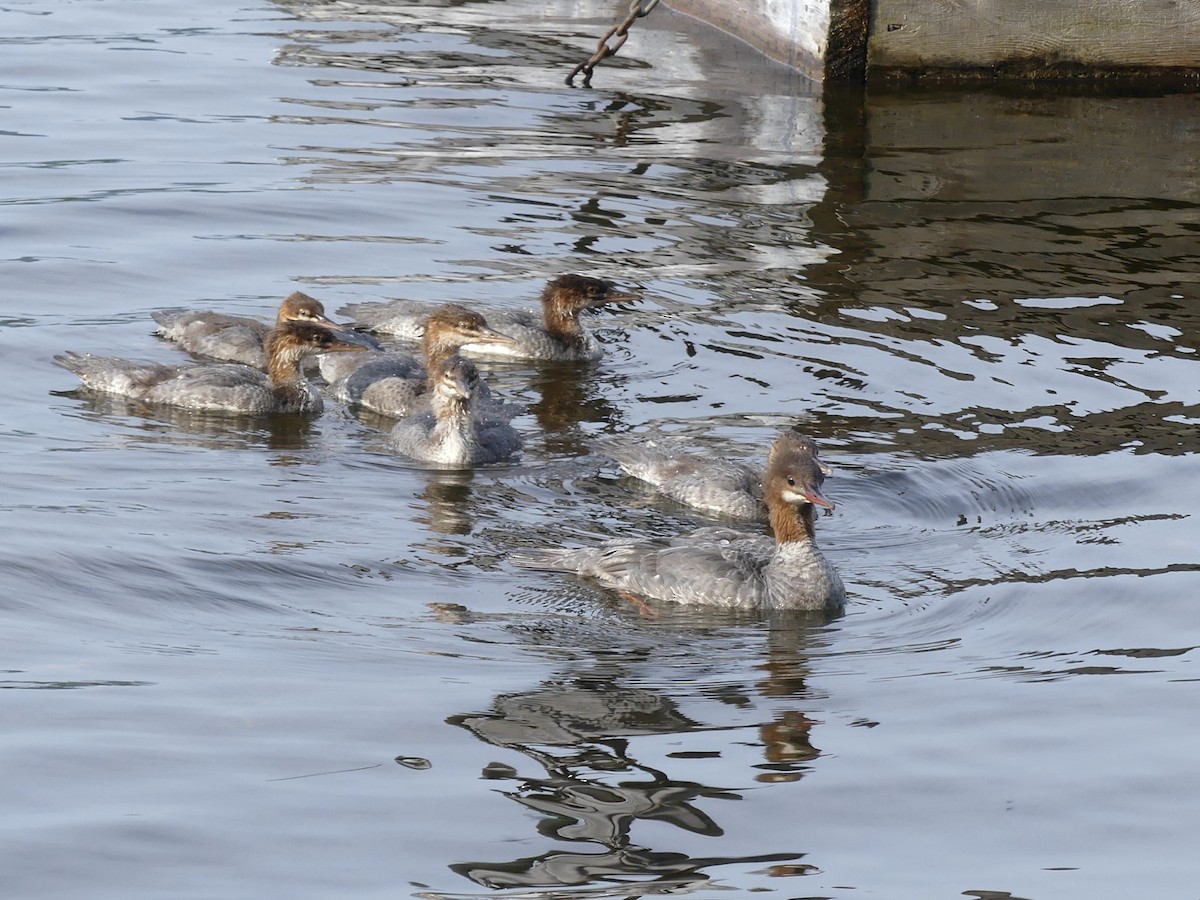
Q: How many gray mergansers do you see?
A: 7